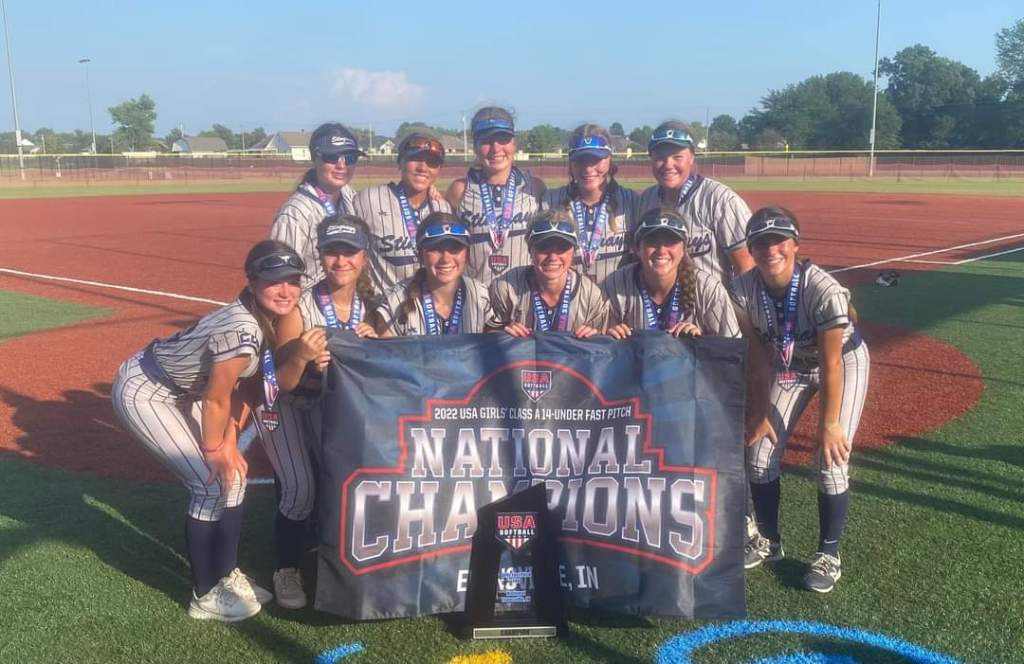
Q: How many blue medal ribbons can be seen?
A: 11